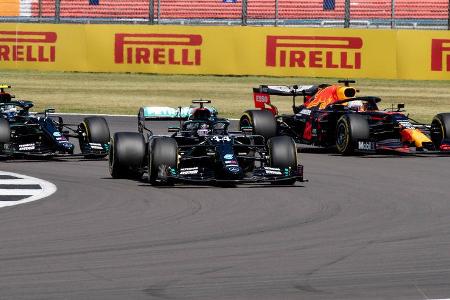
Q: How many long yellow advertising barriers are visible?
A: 1